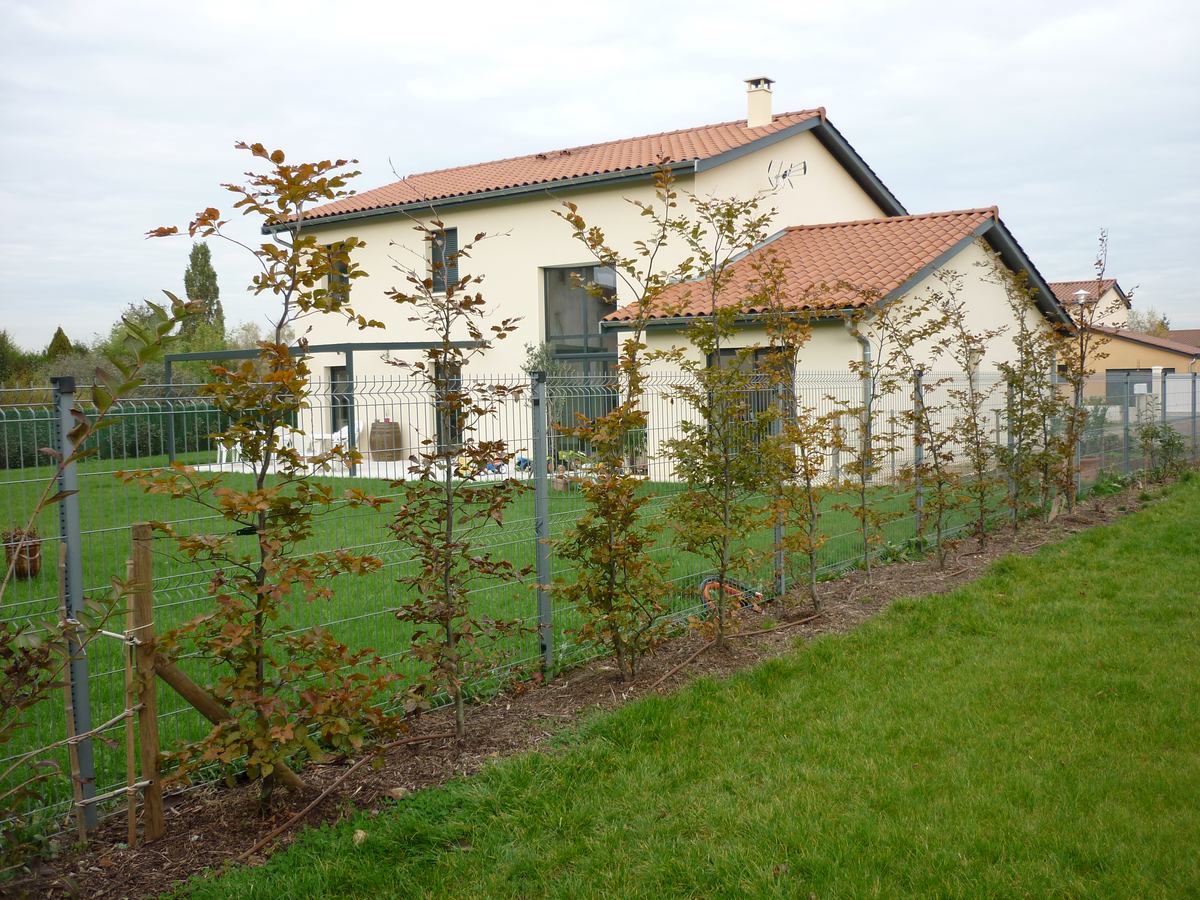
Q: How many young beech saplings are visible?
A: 11